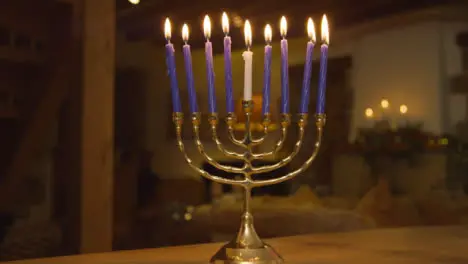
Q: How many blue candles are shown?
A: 8